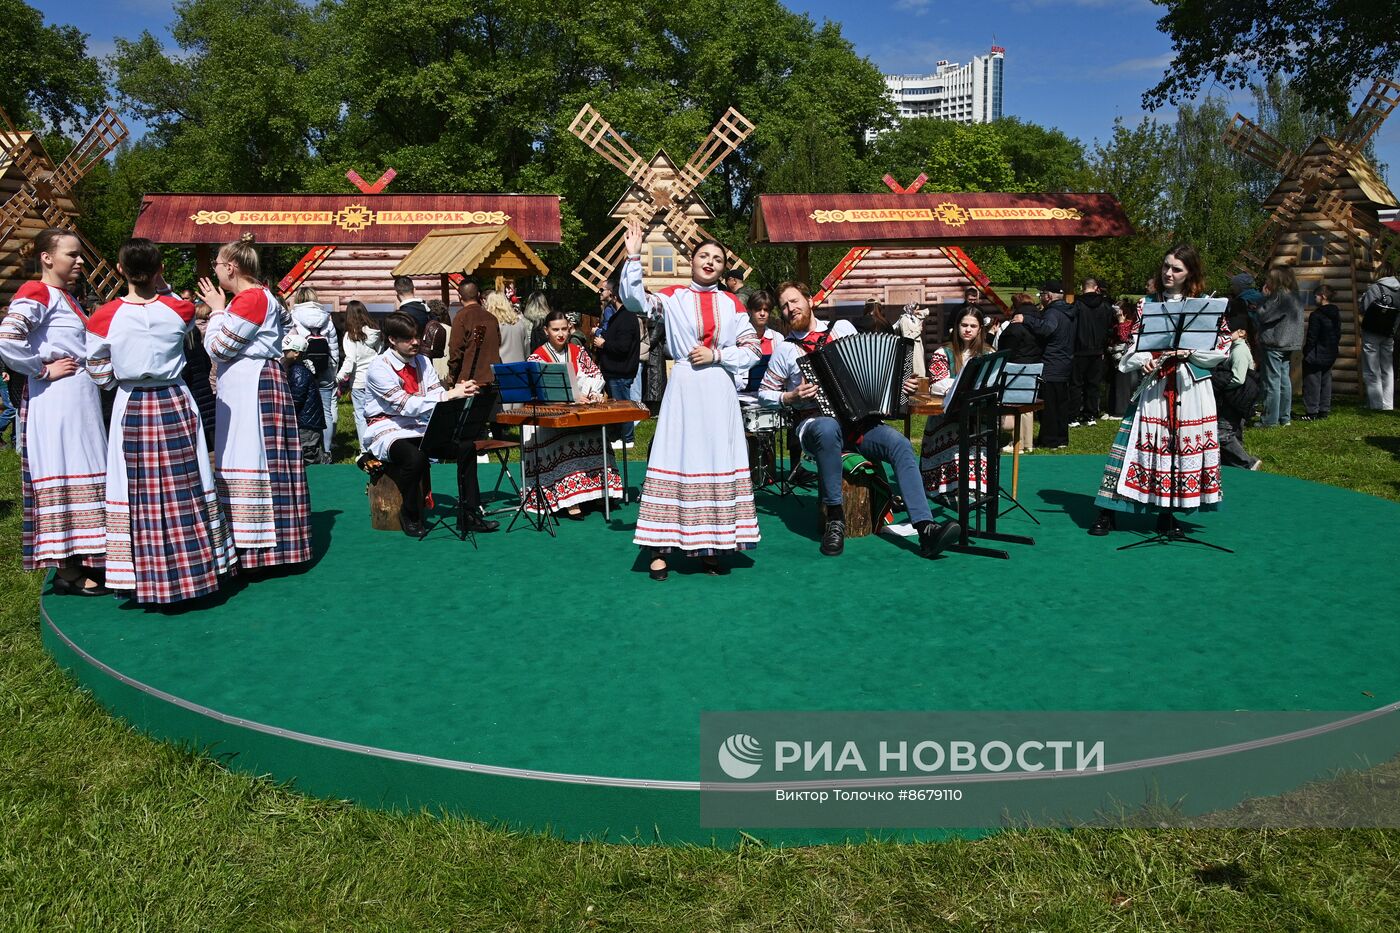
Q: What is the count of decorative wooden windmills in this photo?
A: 3